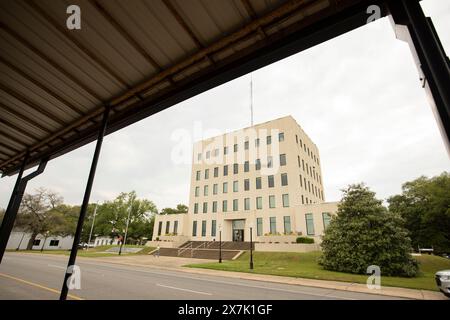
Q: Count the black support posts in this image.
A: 3